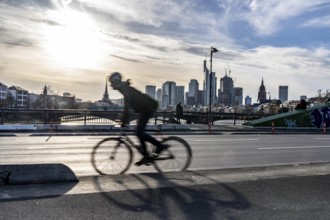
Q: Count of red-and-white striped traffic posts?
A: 4